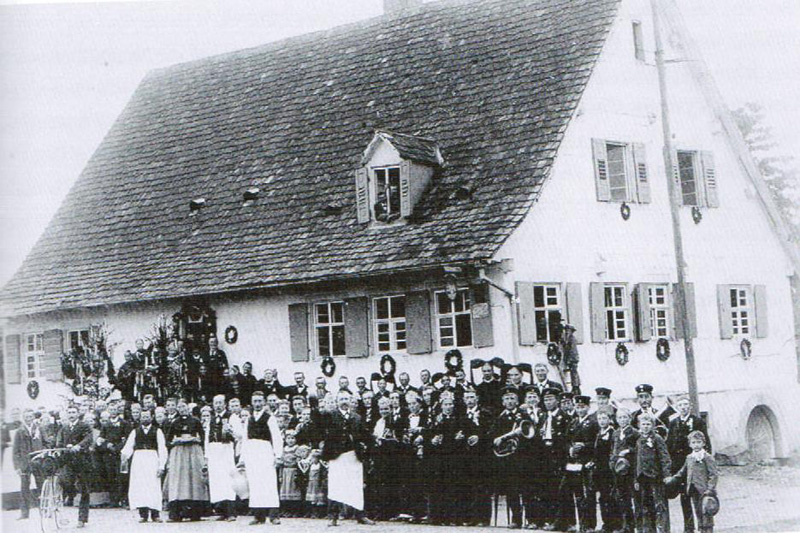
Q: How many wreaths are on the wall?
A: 11